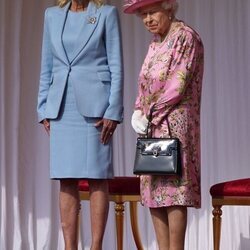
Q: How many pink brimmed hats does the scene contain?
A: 1